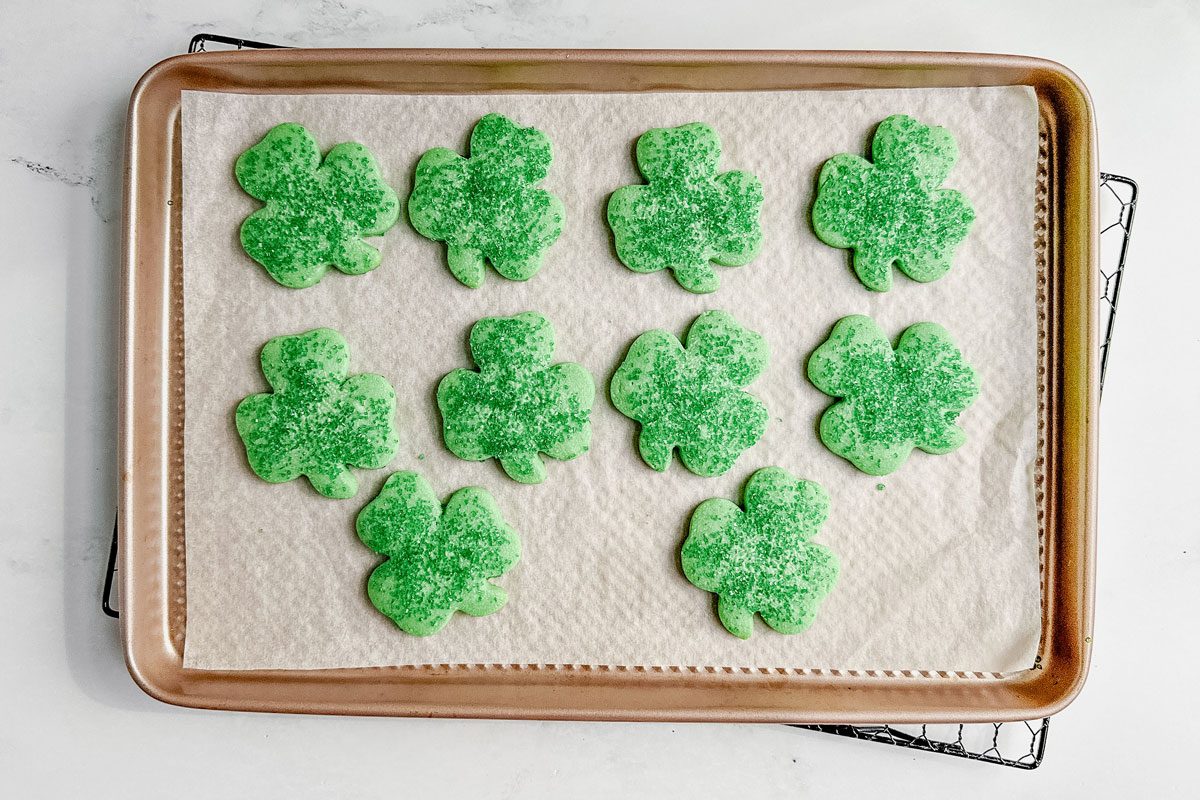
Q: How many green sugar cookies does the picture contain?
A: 10